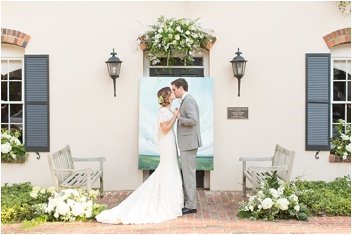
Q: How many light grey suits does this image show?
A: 1